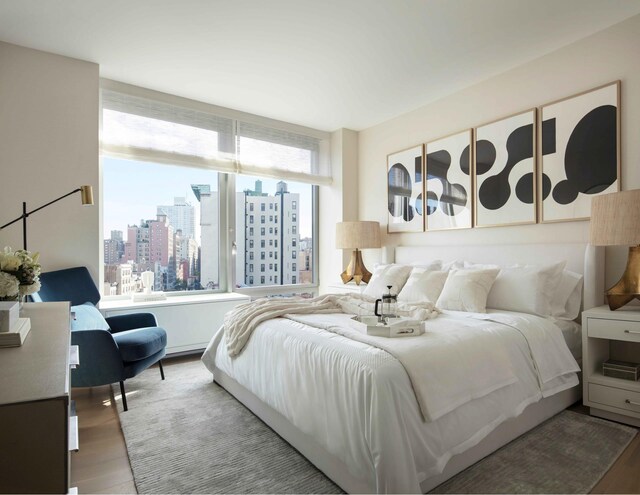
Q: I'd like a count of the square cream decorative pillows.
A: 3